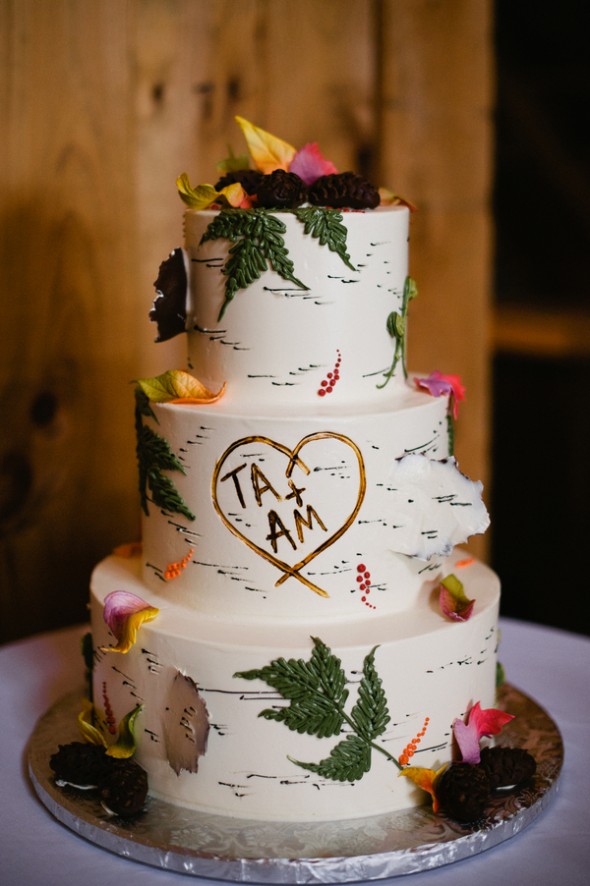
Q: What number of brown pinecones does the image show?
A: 7